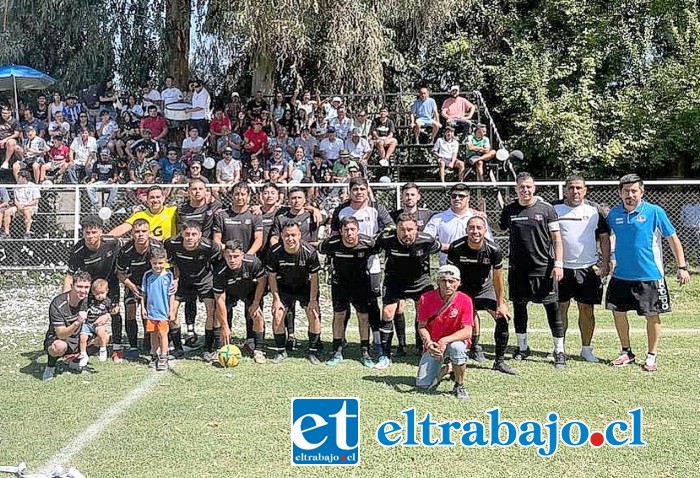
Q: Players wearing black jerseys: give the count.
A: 15